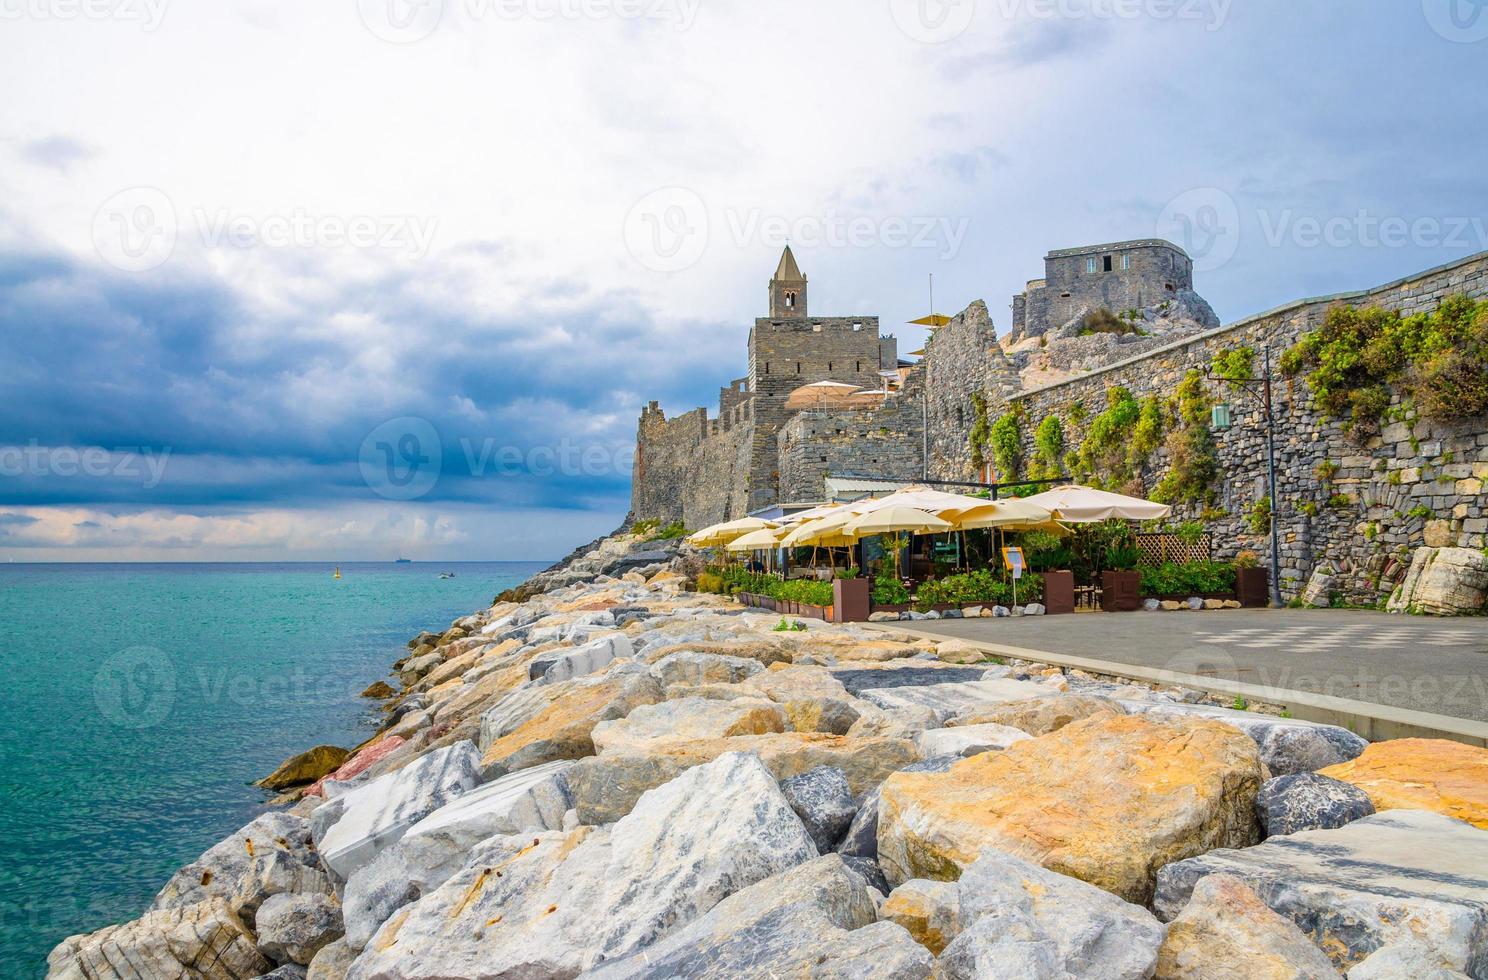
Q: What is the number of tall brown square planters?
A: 4